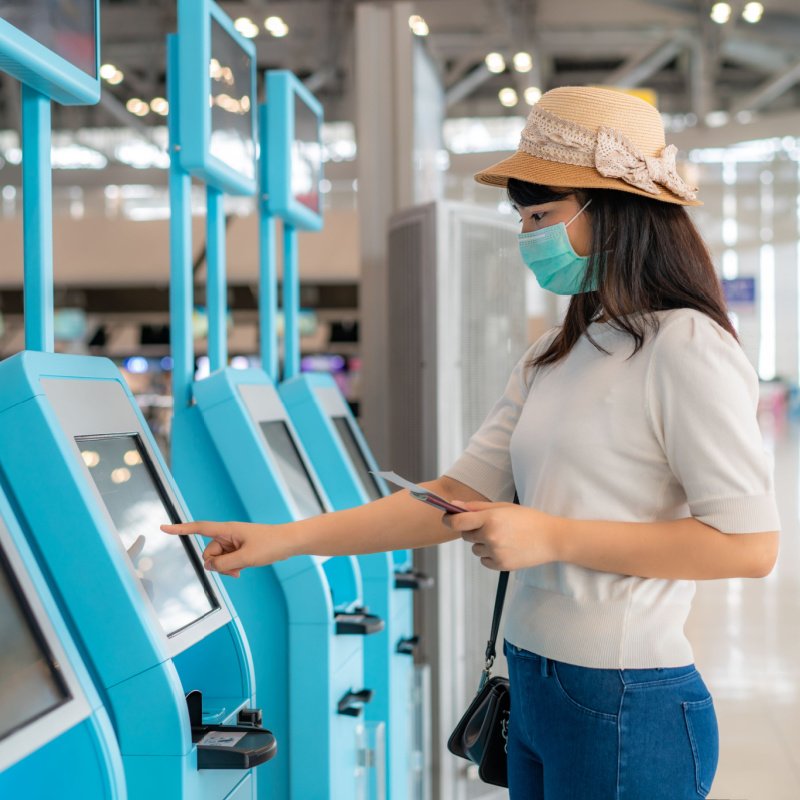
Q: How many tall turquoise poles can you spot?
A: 5